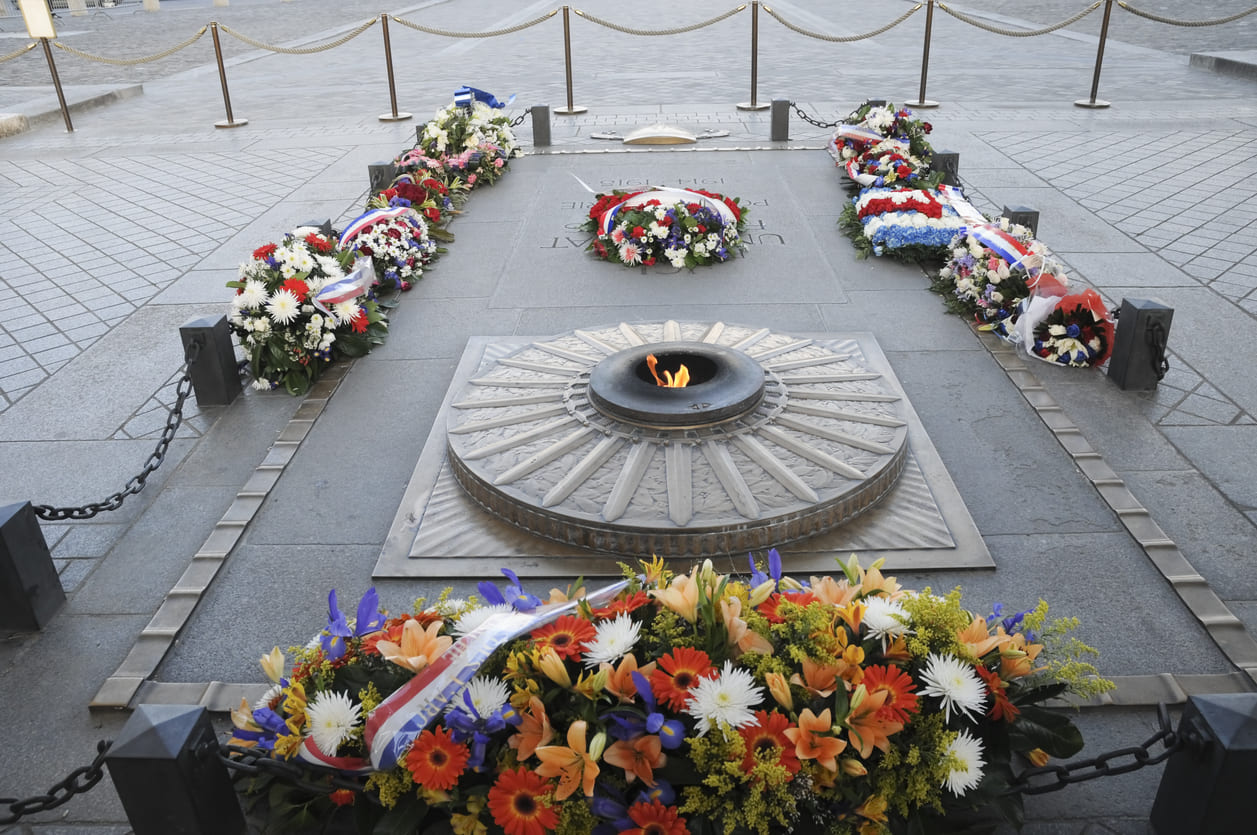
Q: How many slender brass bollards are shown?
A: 7